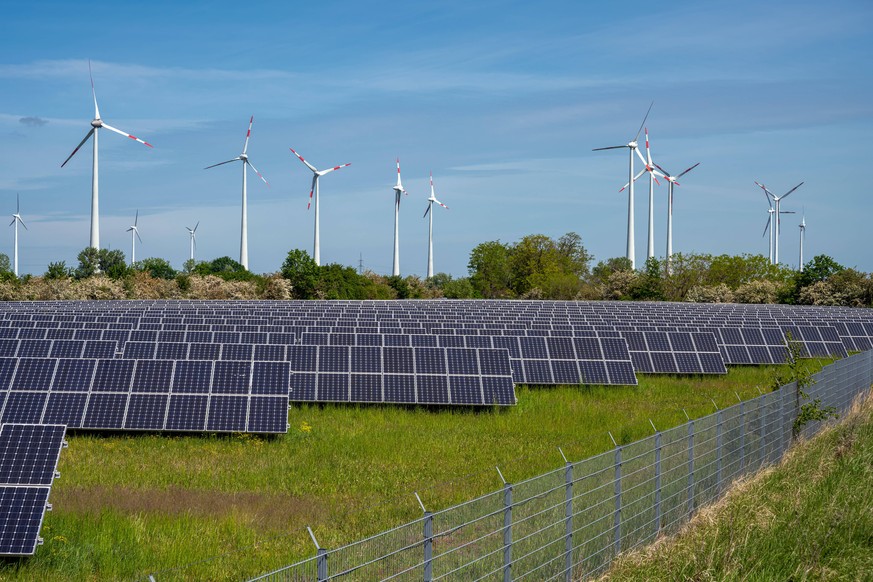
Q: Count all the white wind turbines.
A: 14